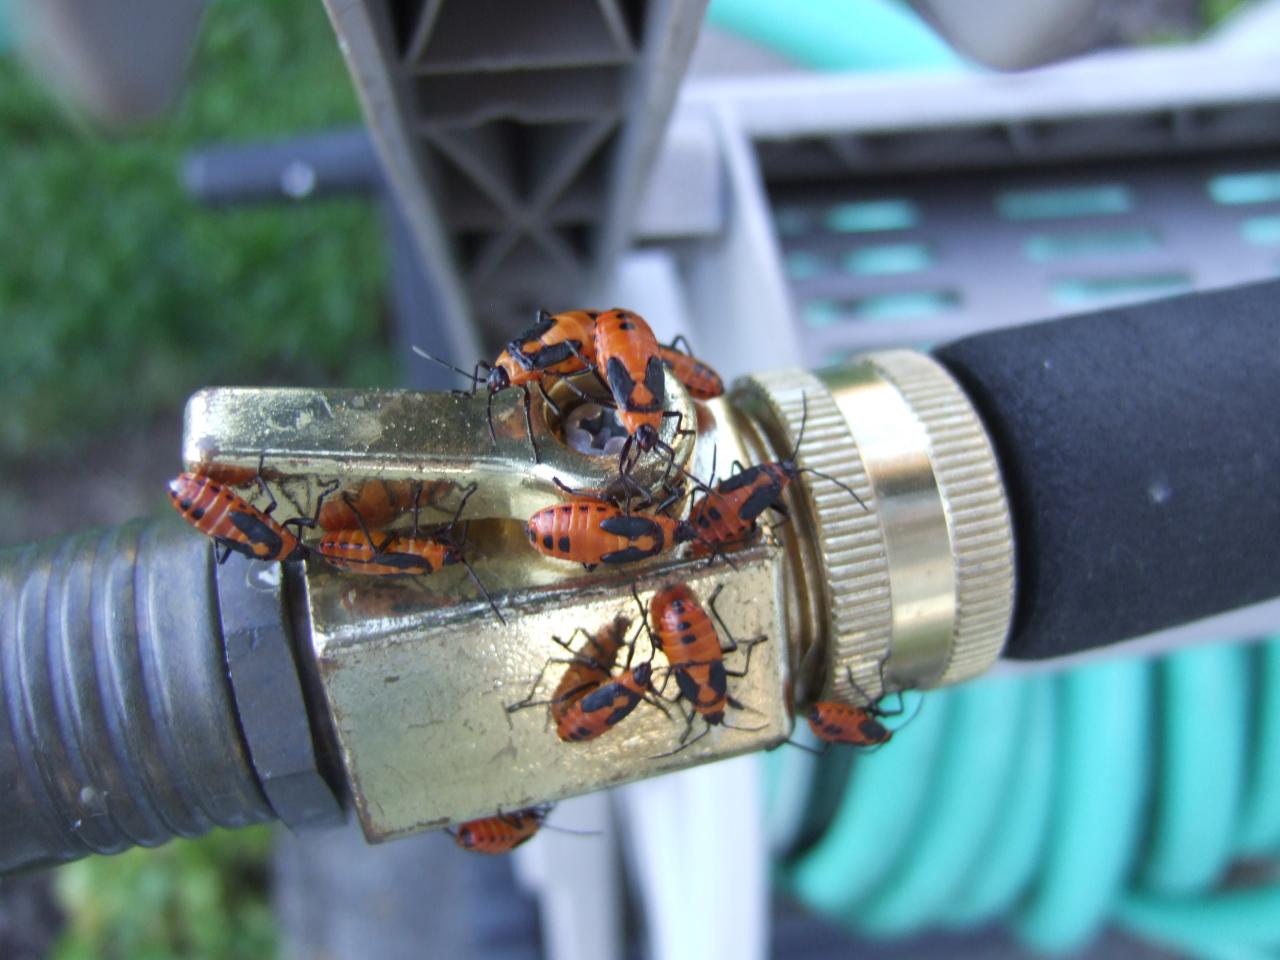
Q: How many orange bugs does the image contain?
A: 11